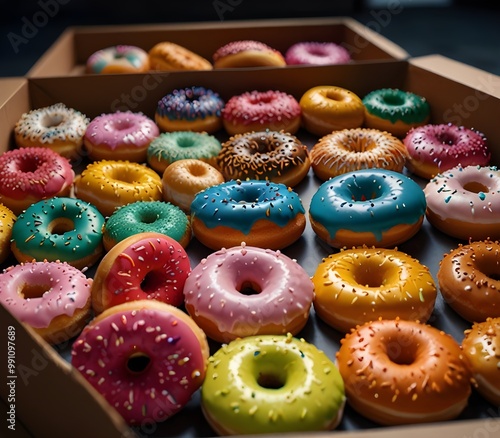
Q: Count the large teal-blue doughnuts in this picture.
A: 2